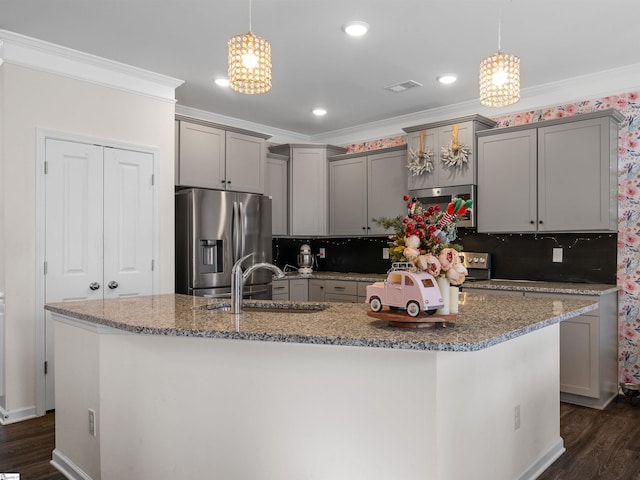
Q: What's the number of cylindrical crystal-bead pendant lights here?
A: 2